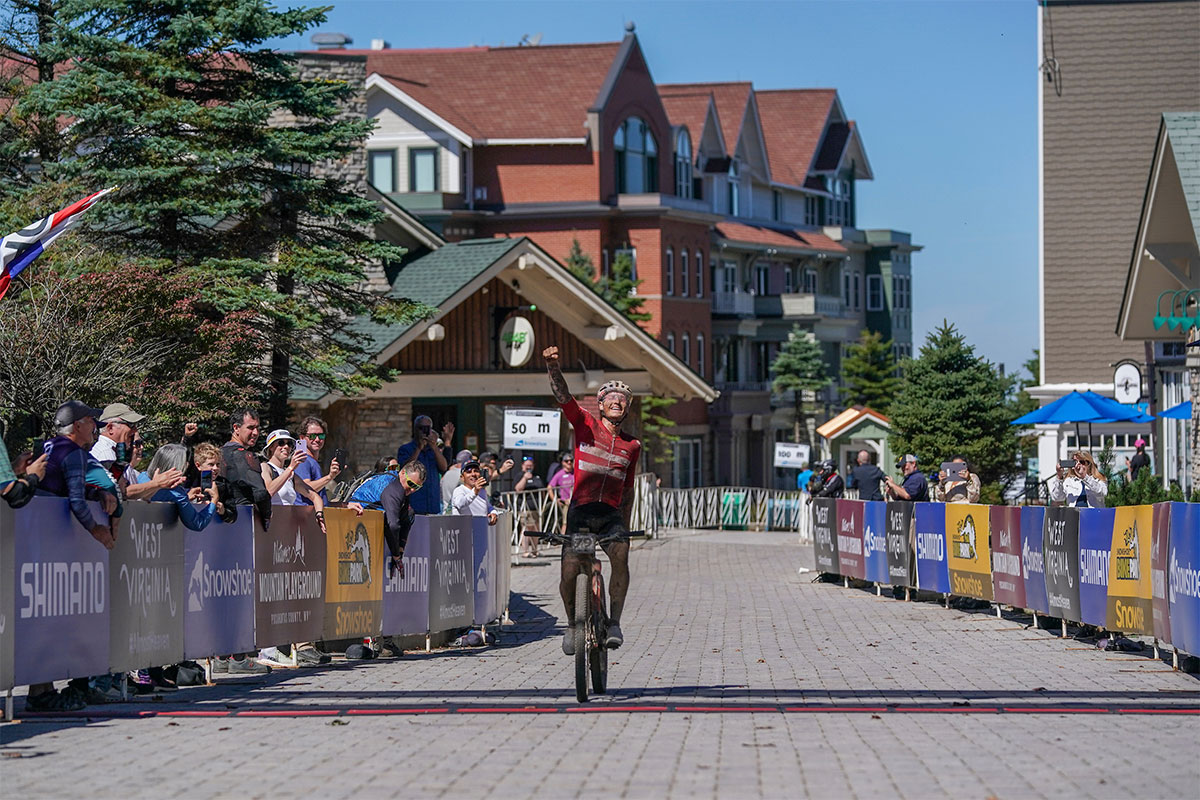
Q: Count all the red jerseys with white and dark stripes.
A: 1